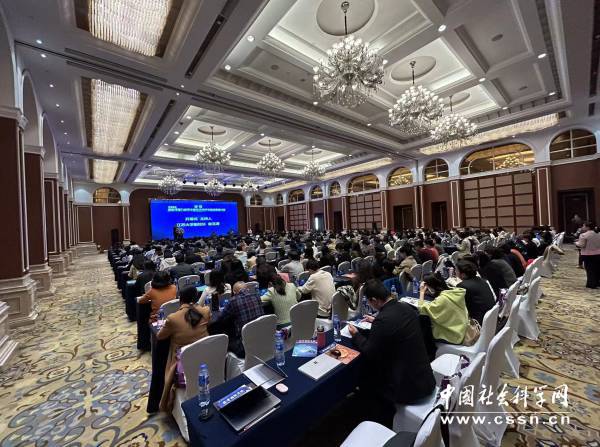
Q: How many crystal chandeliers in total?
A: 9